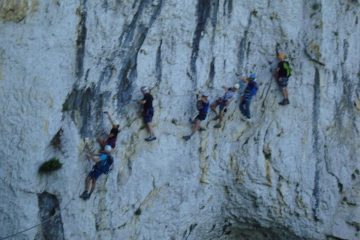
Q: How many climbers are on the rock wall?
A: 7